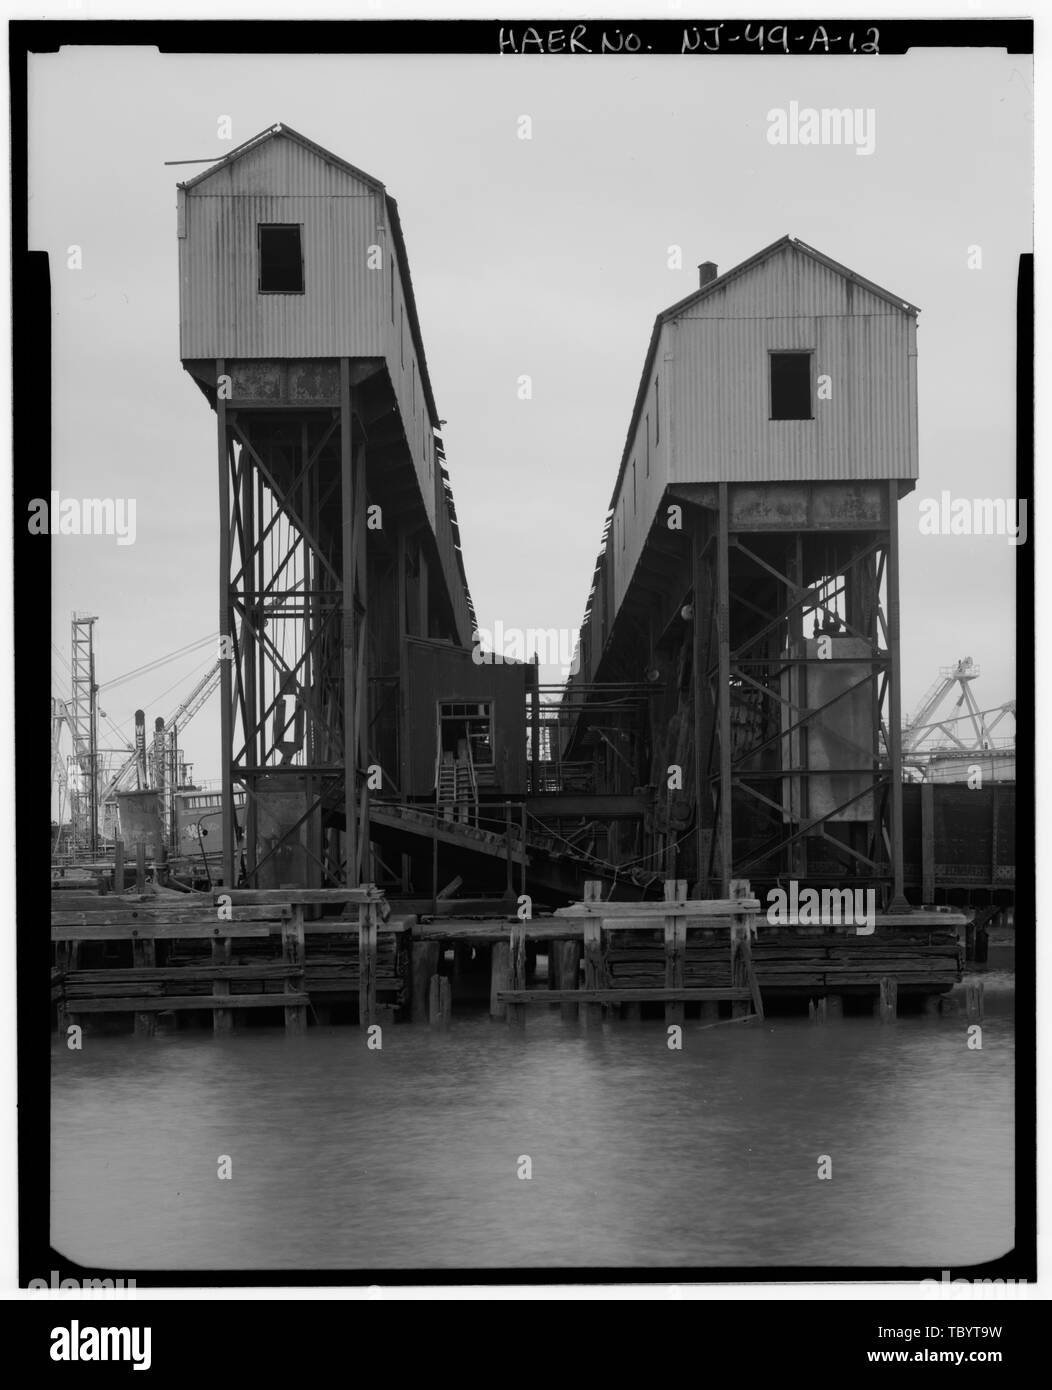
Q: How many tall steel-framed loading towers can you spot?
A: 2